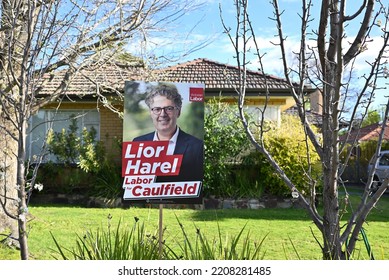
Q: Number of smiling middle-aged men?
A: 1